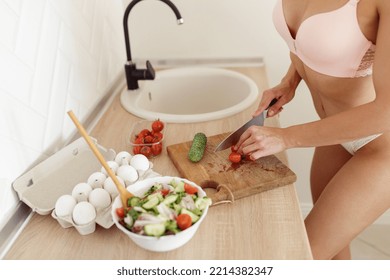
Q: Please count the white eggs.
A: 10